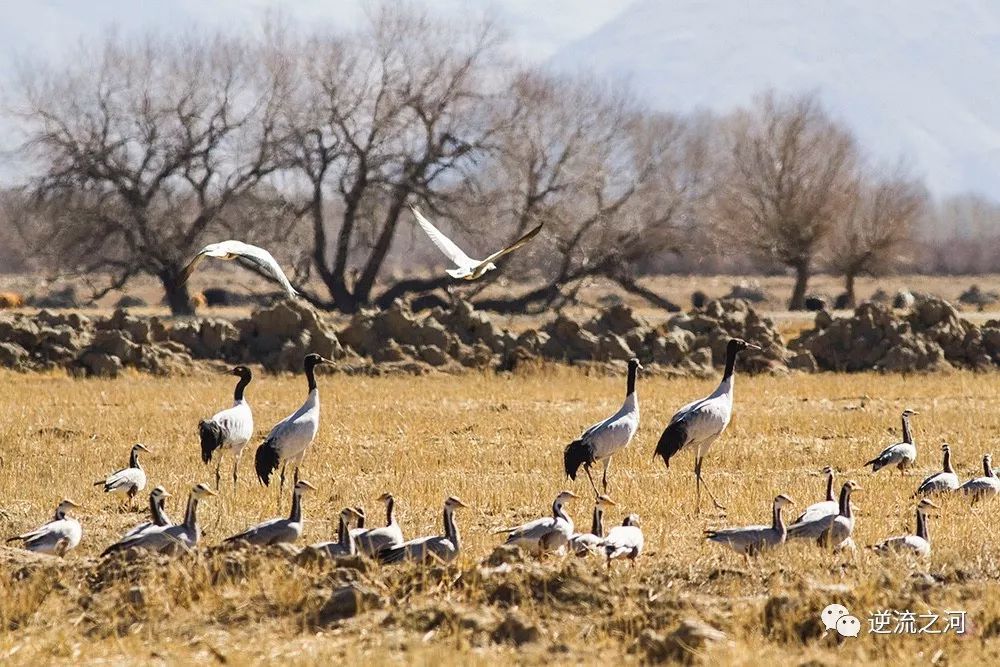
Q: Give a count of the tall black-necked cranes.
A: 4